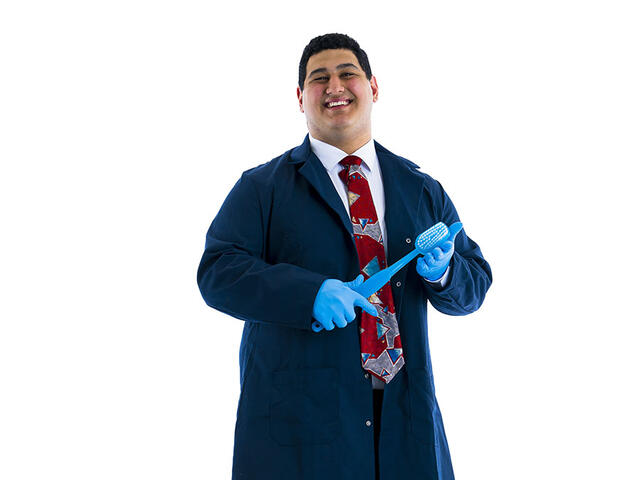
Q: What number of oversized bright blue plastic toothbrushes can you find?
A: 1